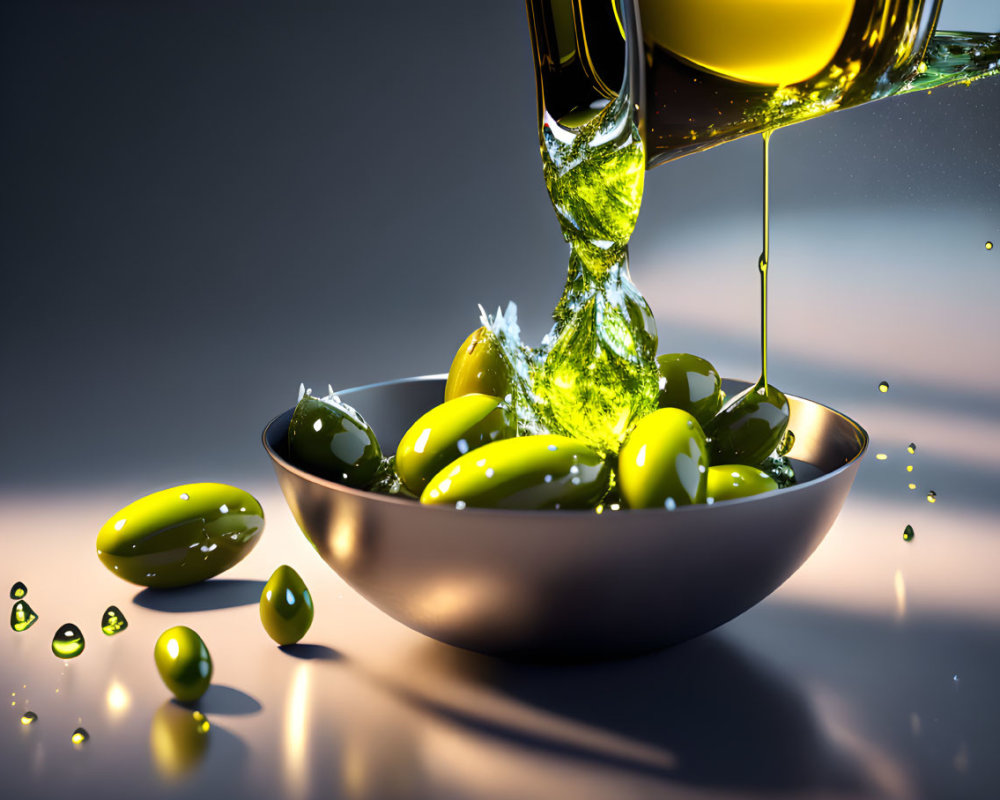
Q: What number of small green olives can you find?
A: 2